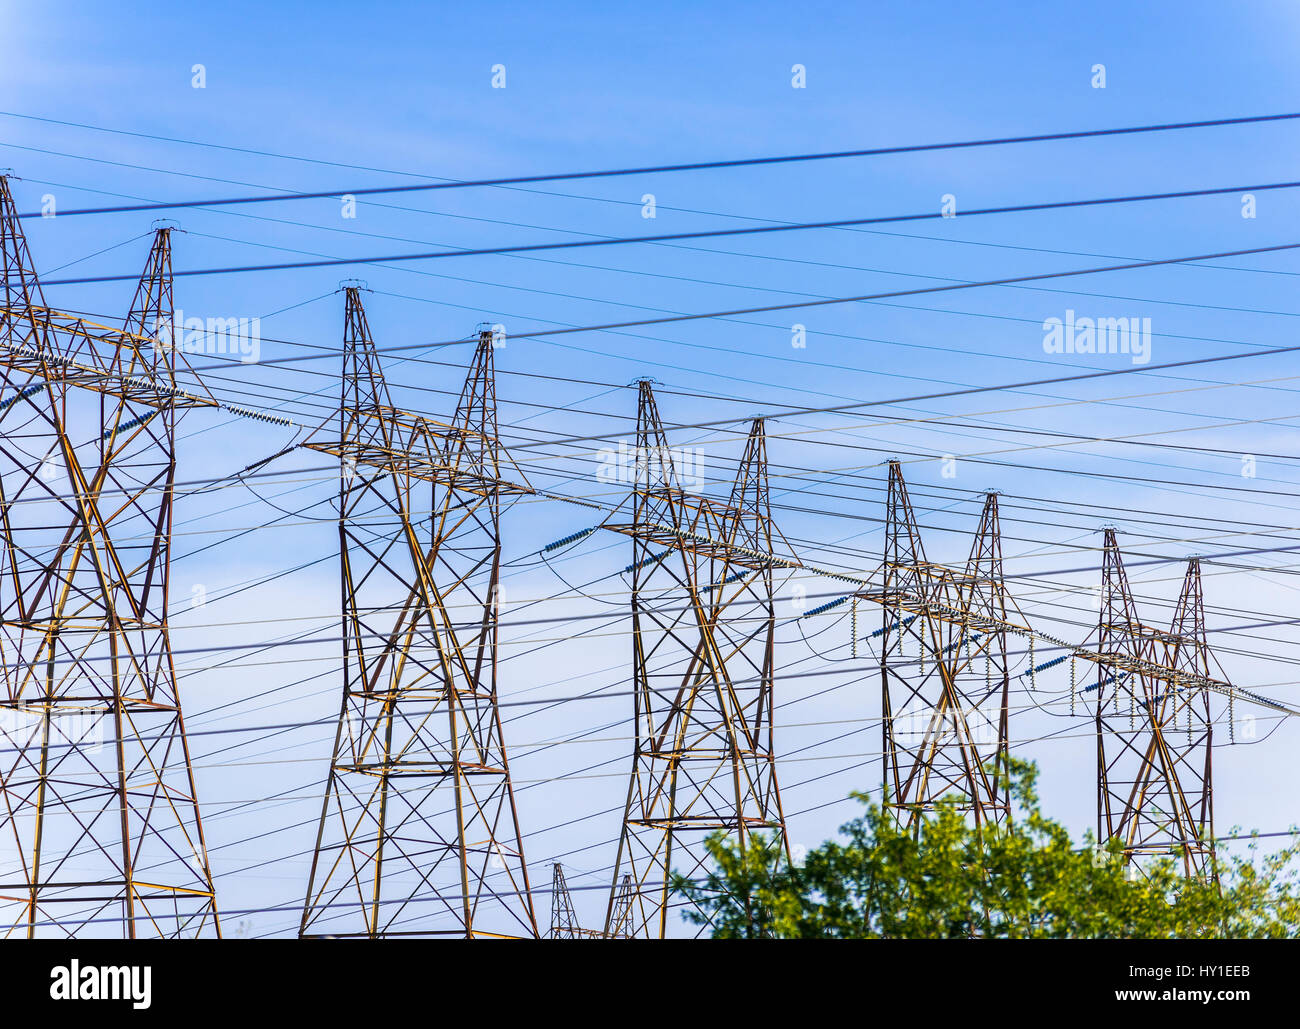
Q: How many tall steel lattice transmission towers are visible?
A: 5